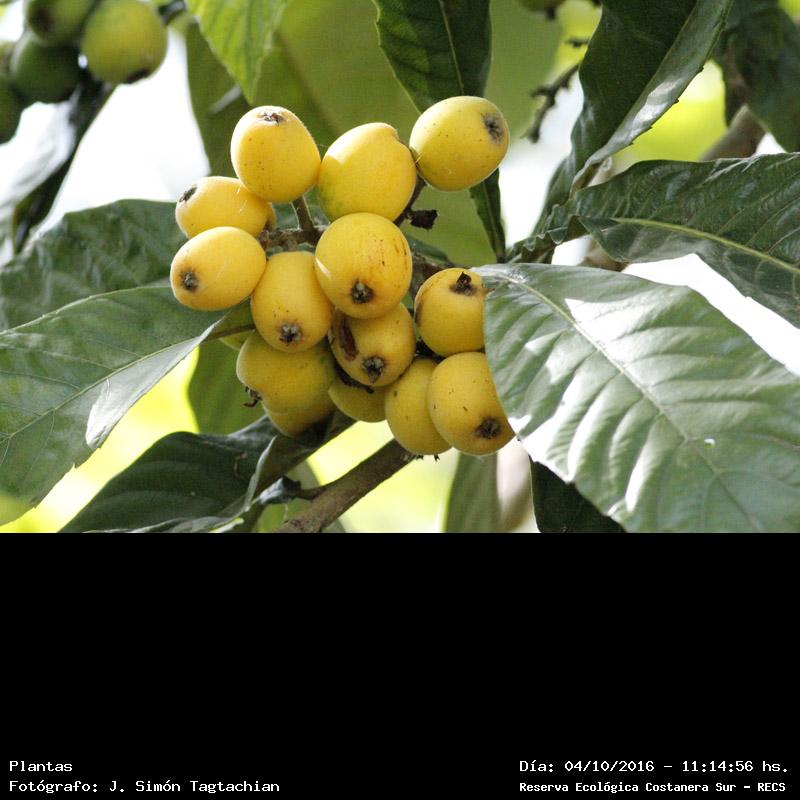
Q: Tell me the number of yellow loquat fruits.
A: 14